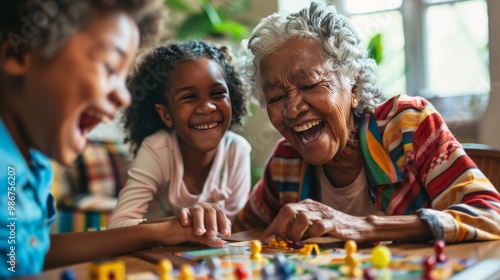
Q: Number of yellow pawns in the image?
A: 4